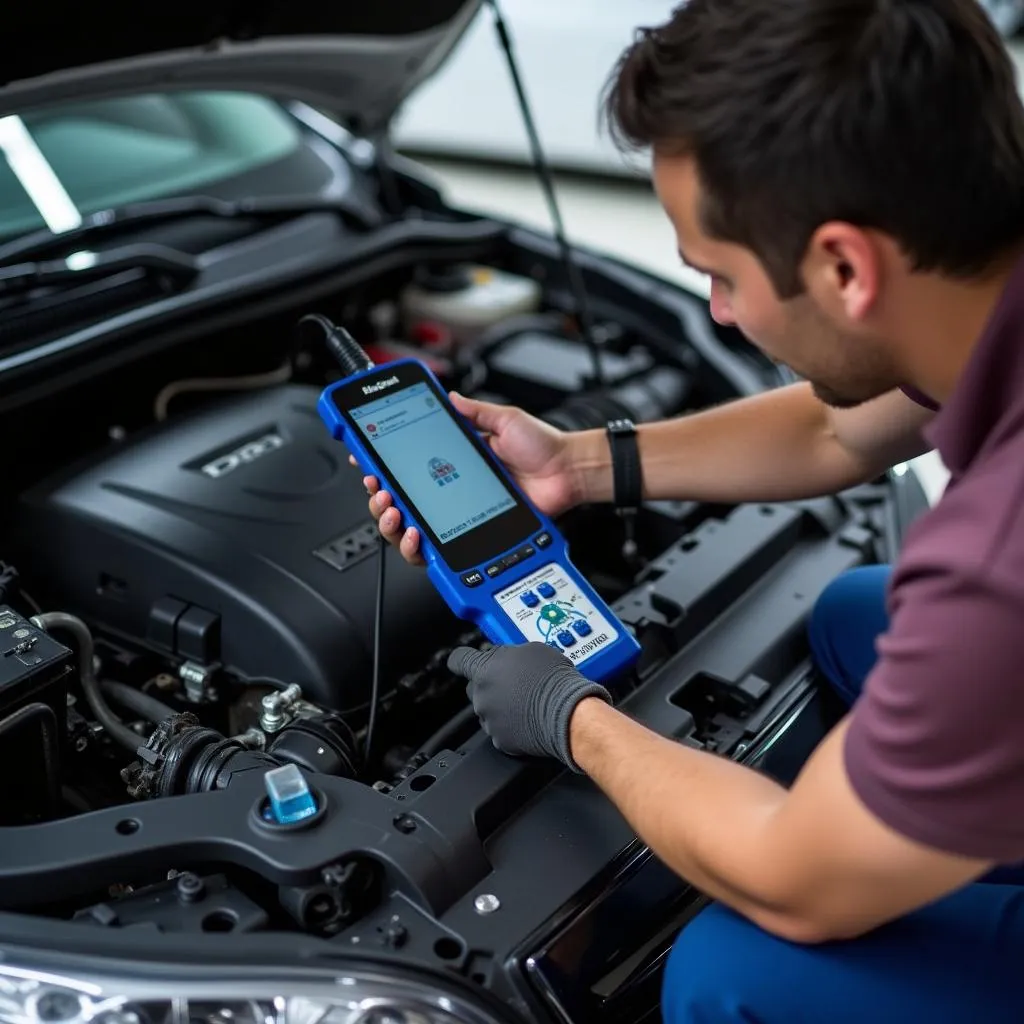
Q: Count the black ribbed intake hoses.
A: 1